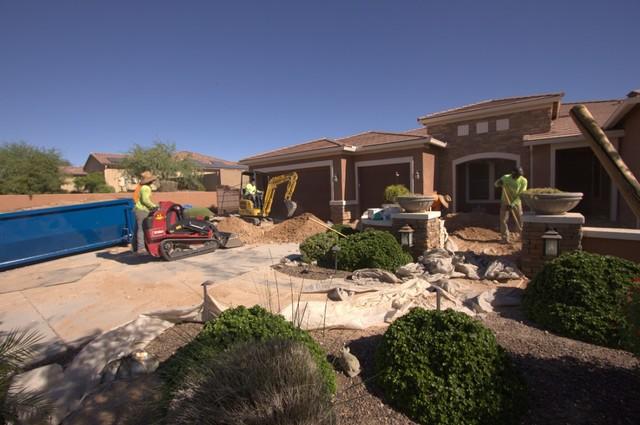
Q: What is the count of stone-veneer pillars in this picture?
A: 2